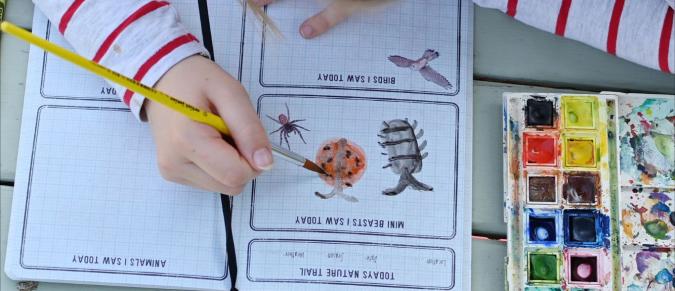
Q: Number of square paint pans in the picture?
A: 10